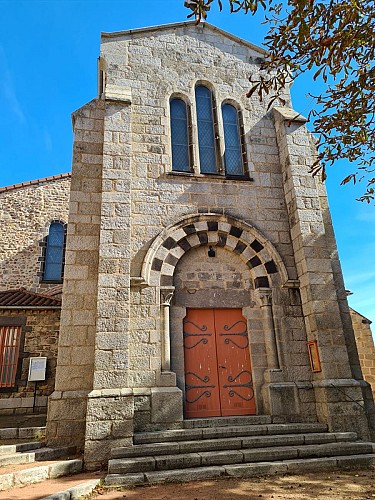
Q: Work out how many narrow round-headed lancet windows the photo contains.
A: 4